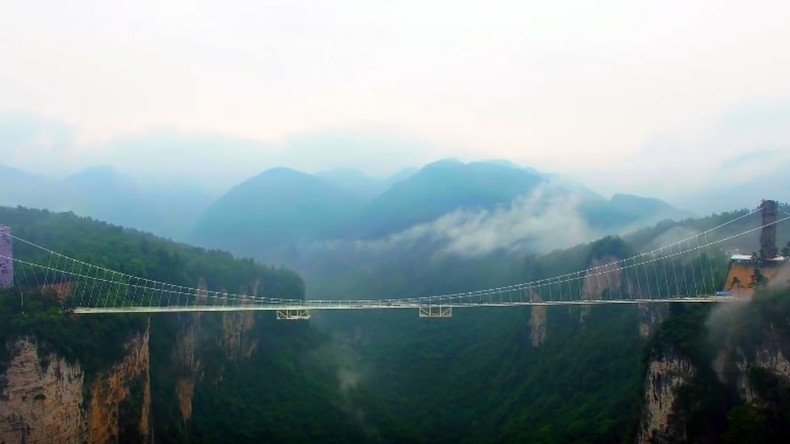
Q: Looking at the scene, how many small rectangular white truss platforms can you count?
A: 2